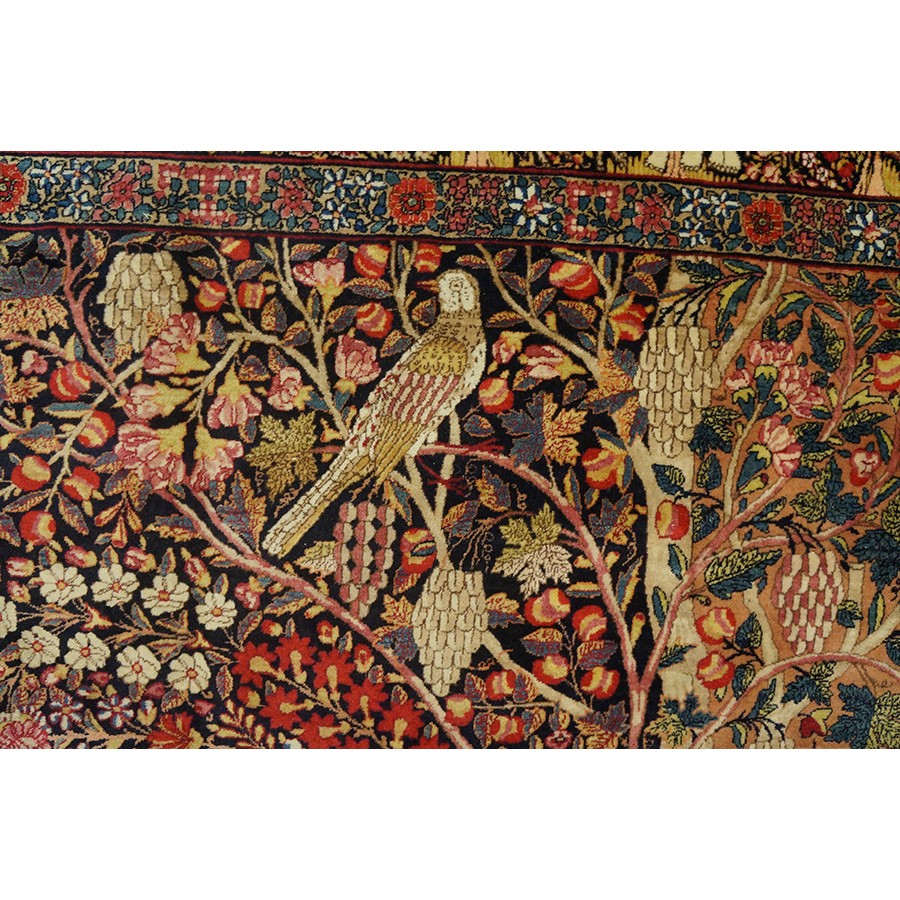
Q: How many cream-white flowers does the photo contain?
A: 9